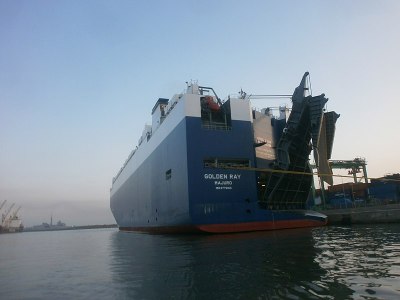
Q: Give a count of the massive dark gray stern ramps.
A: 1